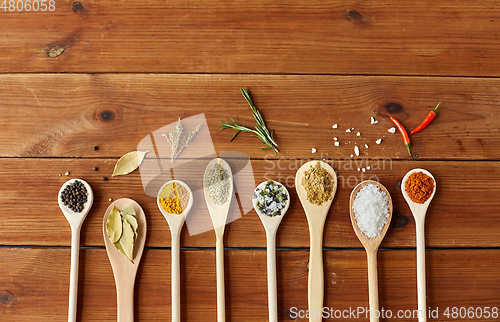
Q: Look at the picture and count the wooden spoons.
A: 8